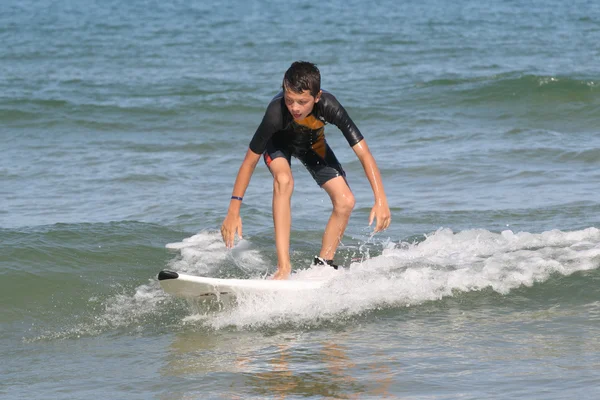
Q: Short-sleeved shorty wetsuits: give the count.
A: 1